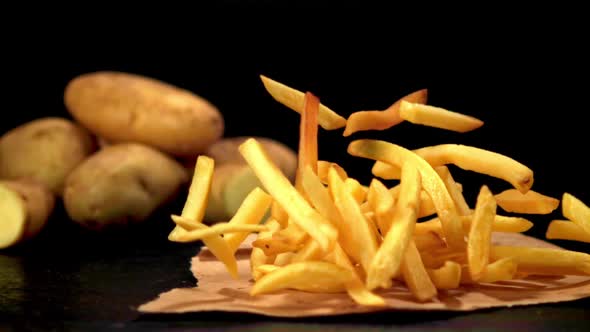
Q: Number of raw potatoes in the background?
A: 6